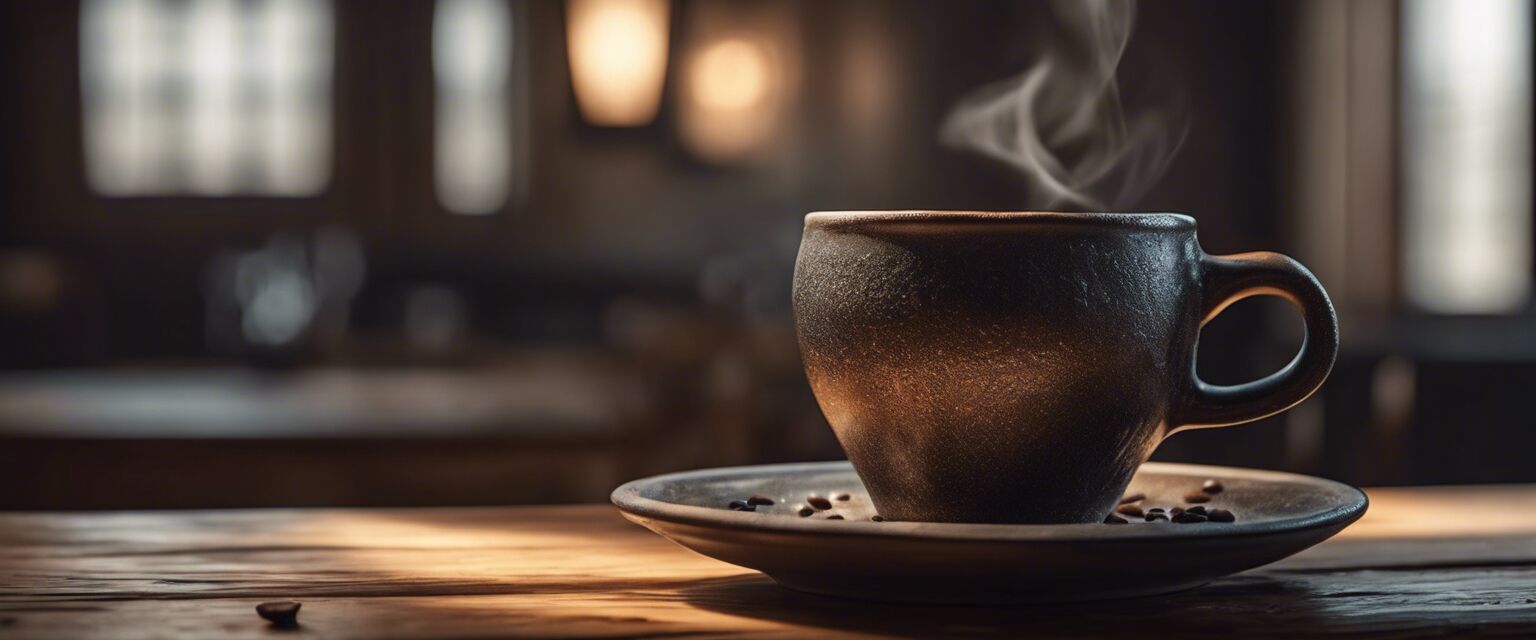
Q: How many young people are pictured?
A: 0